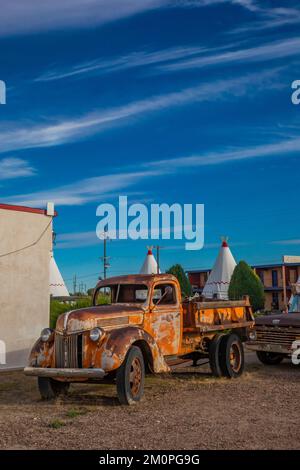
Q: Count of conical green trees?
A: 2